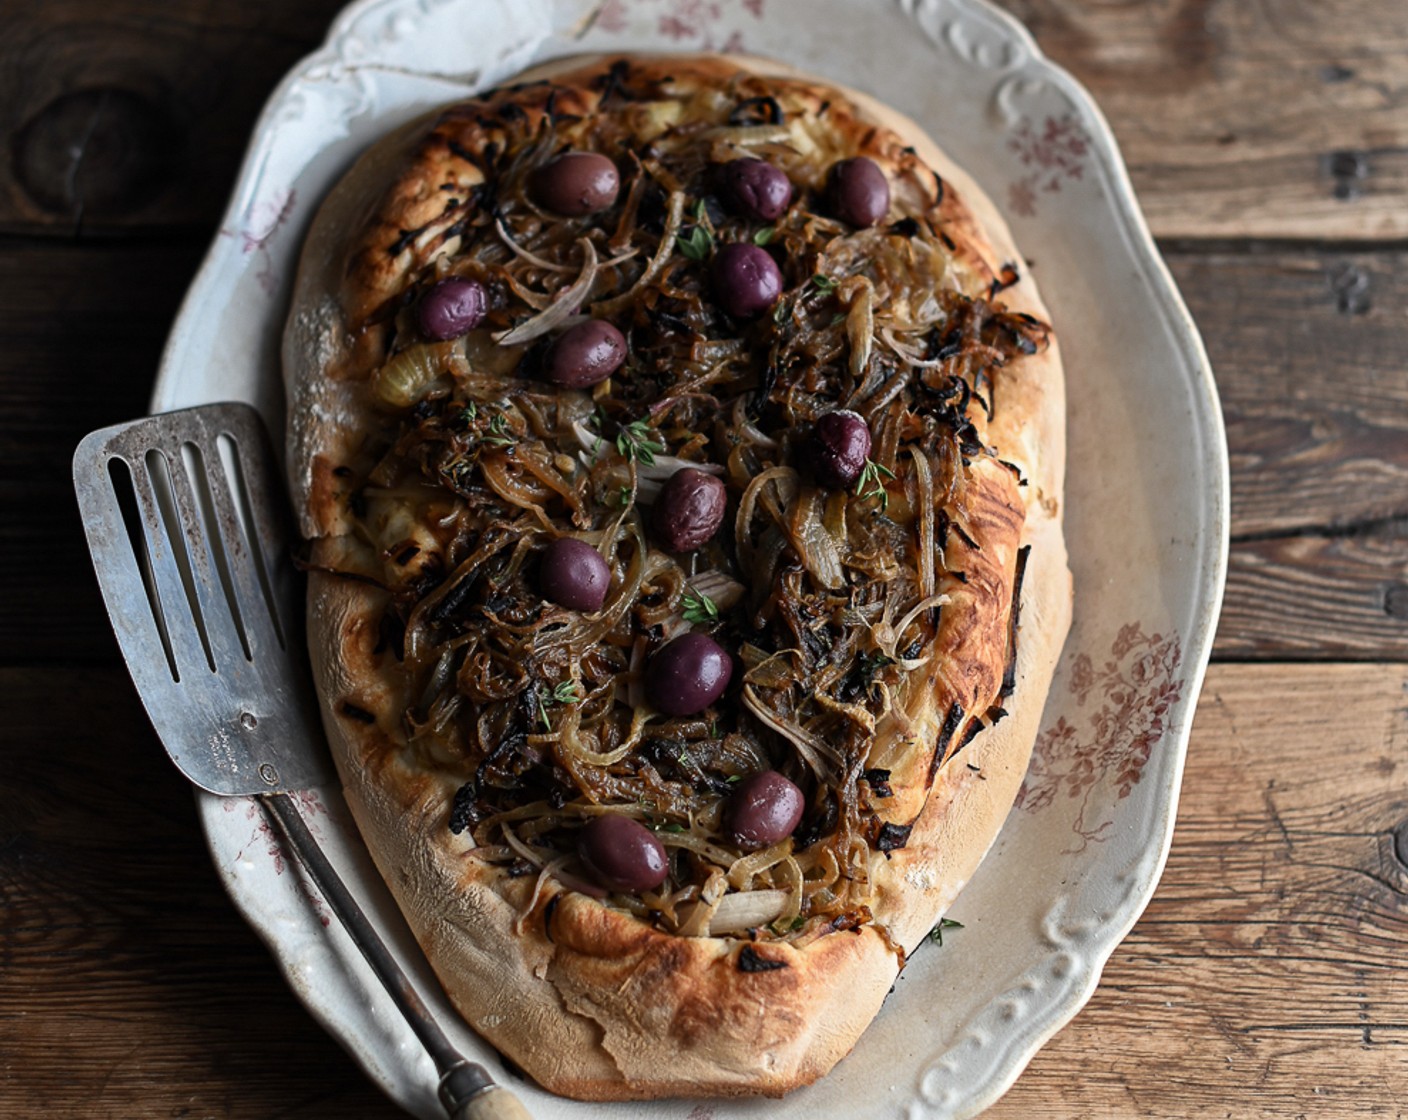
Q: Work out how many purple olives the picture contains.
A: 12